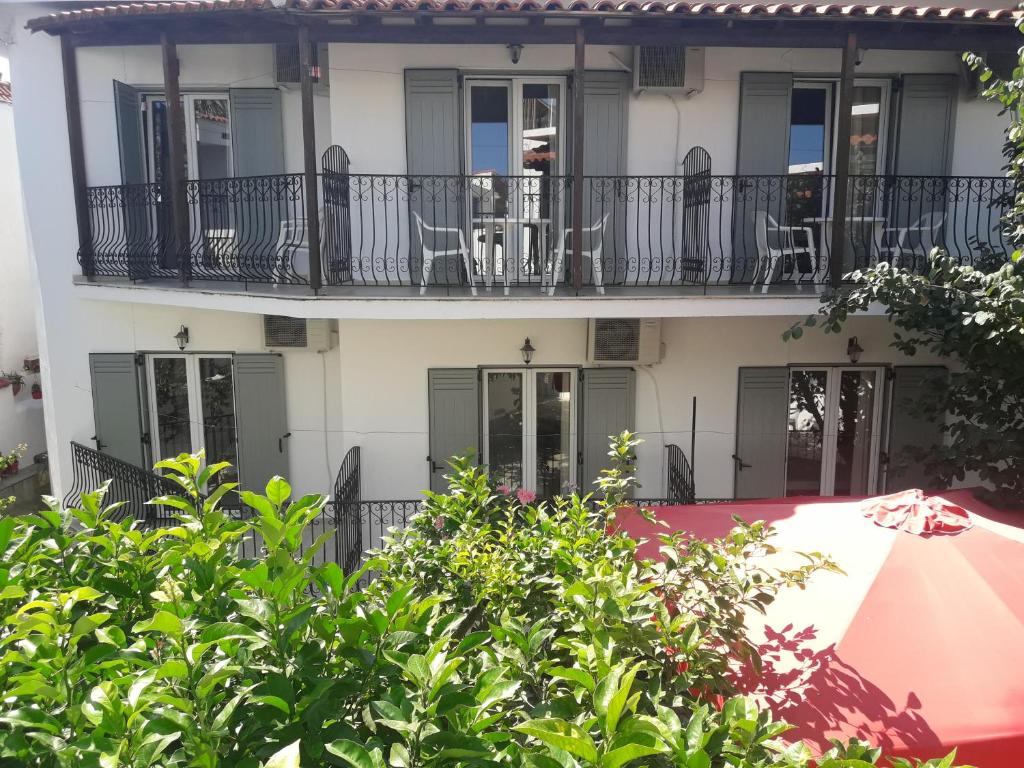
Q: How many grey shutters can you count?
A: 12